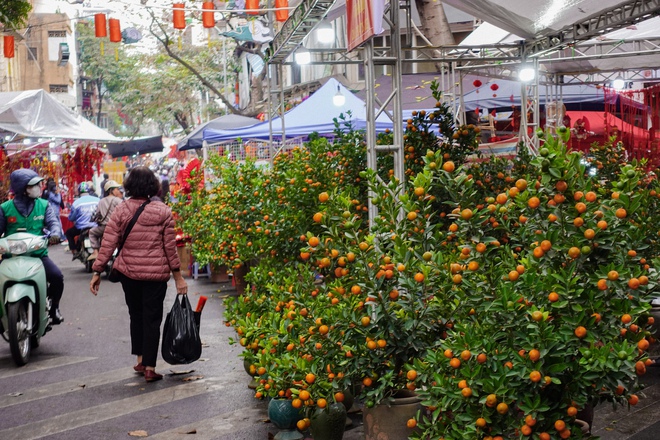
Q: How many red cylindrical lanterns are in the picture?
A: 7